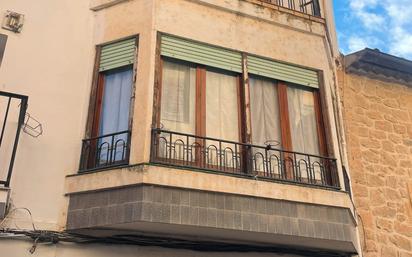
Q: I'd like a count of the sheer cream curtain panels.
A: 4